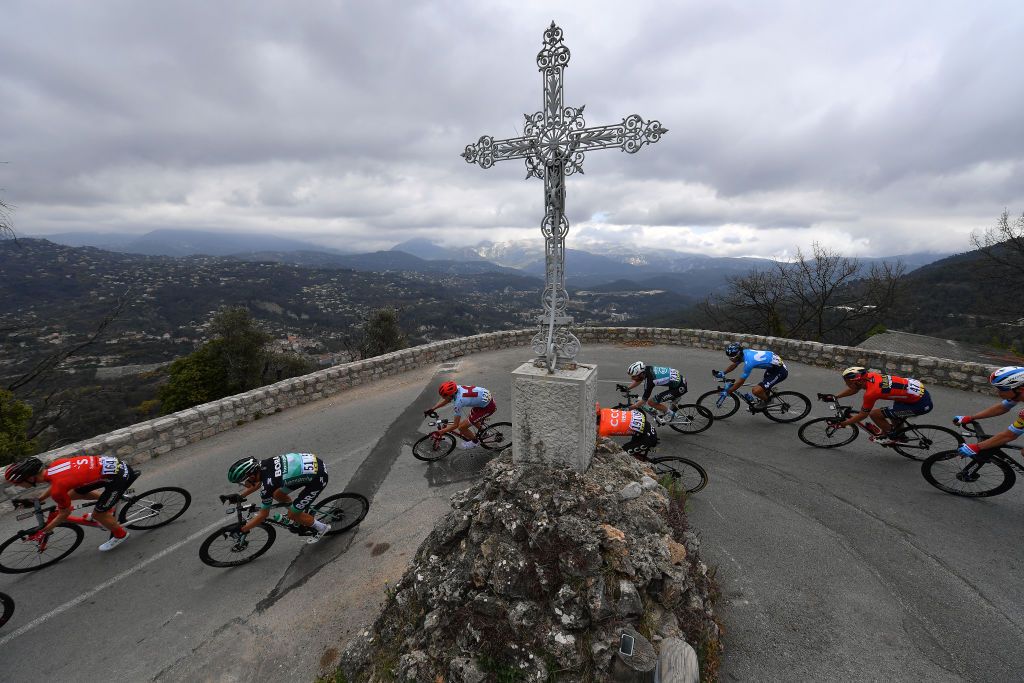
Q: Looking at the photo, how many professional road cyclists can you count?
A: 8